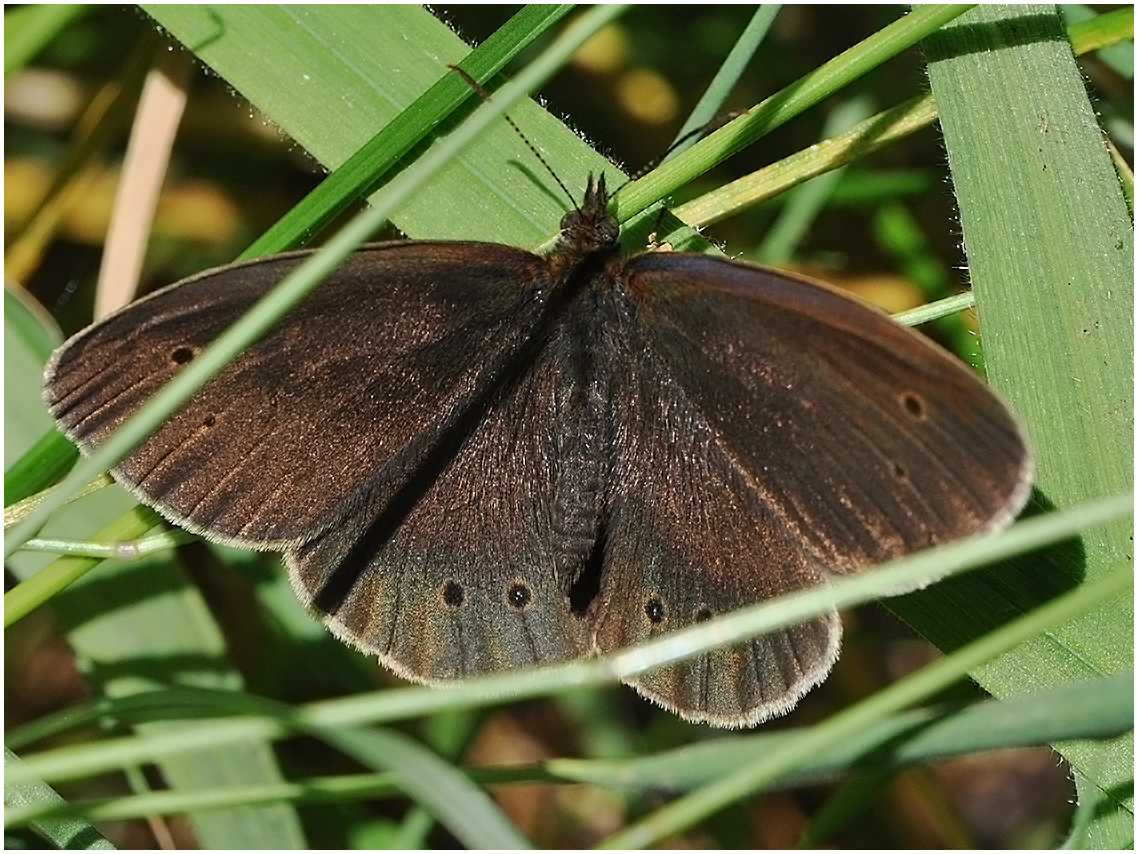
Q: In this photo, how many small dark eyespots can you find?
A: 8